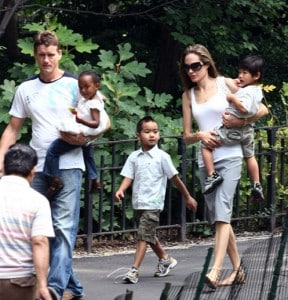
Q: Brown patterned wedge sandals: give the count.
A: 2